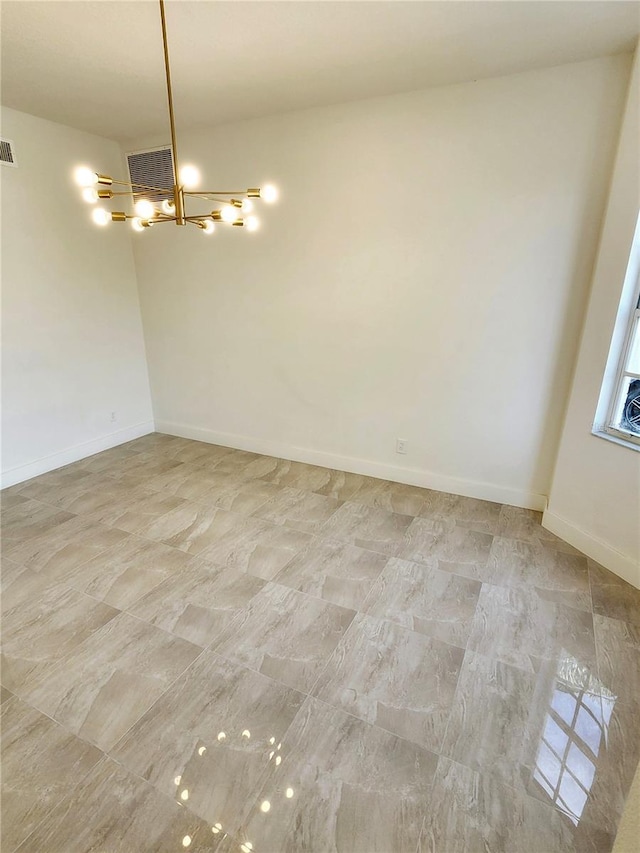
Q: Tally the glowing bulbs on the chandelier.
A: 12